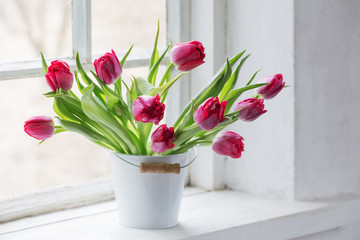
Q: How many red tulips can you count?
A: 10